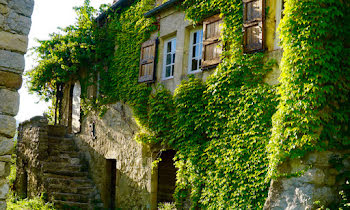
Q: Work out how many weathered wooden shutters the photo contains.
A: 3